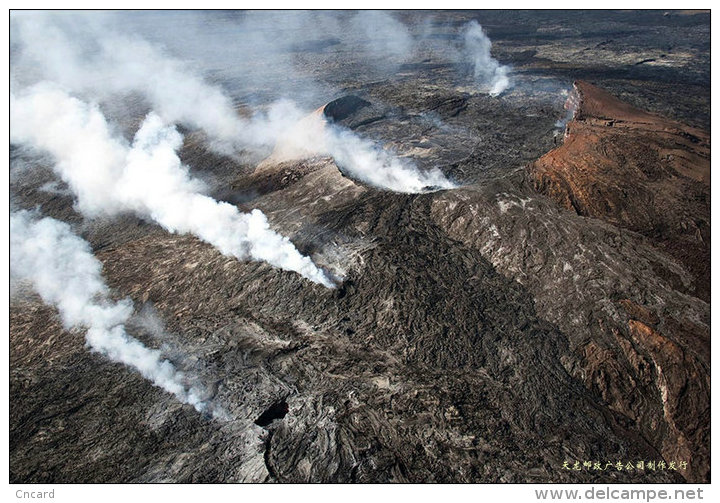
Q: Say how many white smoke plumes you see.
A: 4